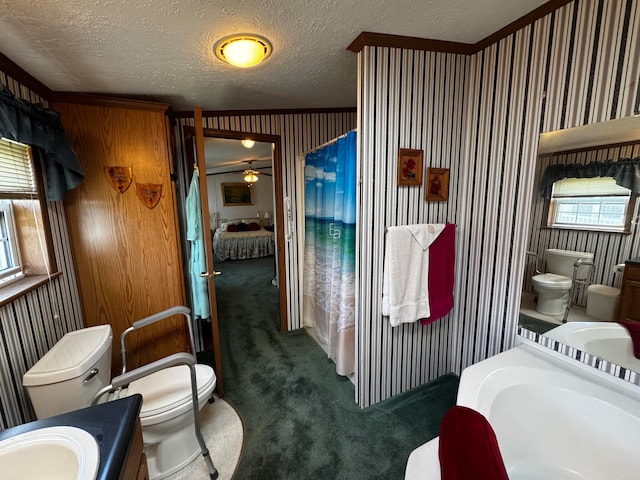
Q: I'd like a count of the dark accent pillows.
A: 3